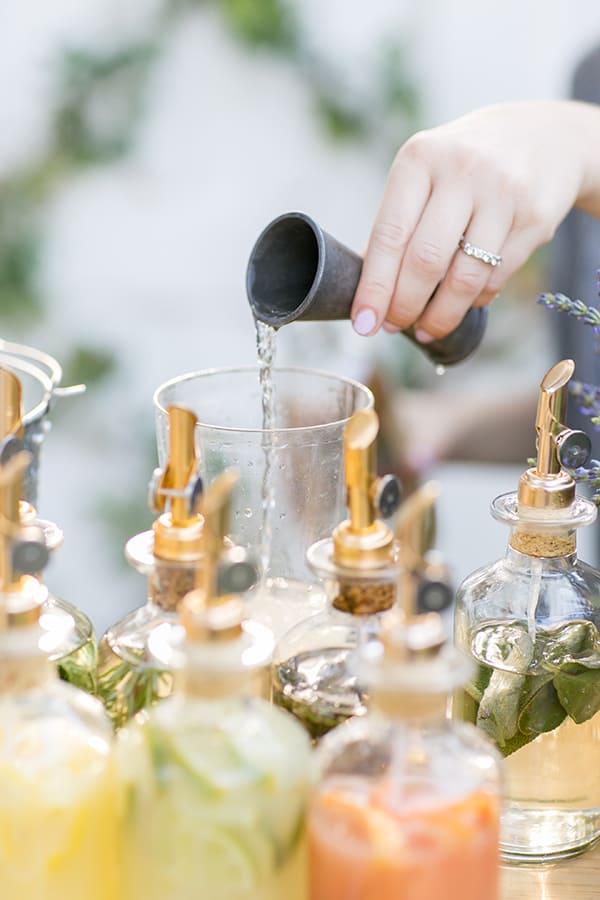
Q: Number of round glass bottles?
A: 7